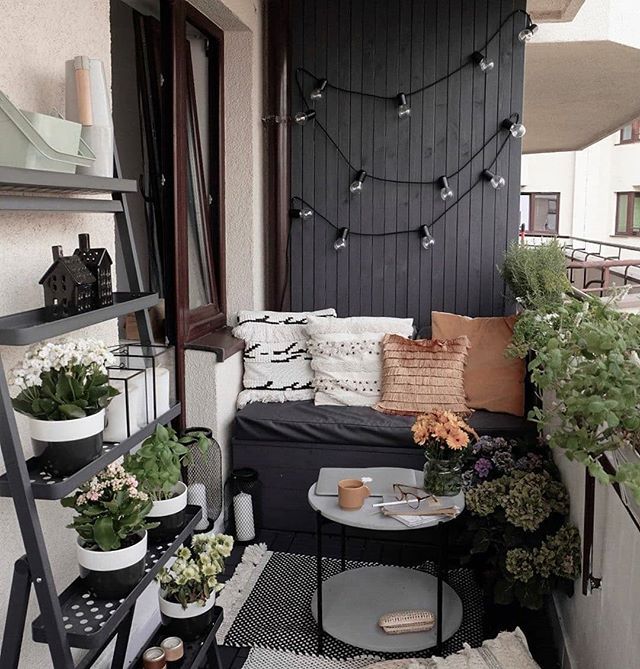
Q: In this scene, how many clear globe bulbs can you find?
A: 12